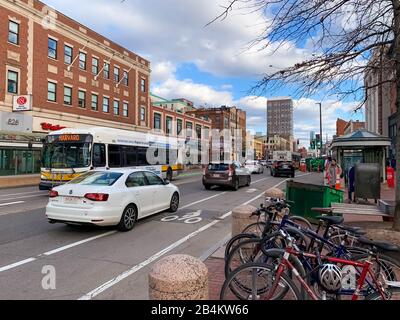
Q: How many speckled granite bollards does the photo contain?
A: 3